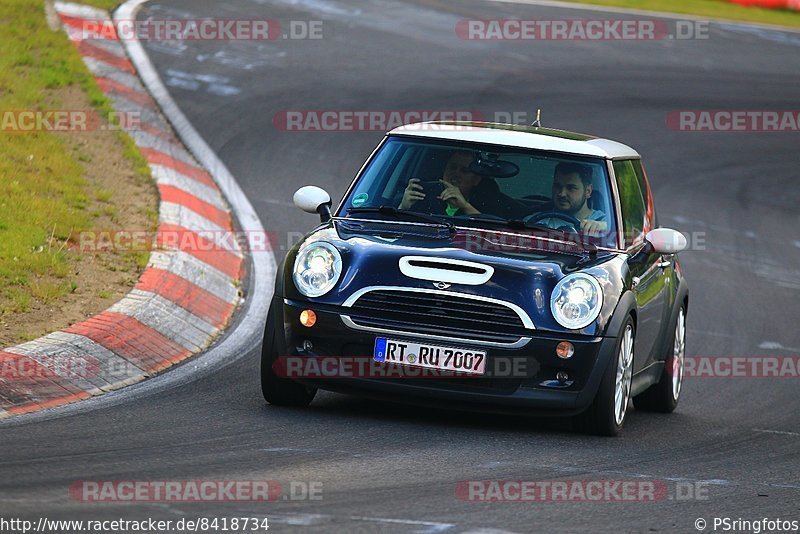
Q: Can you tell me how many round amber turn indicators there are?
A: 2